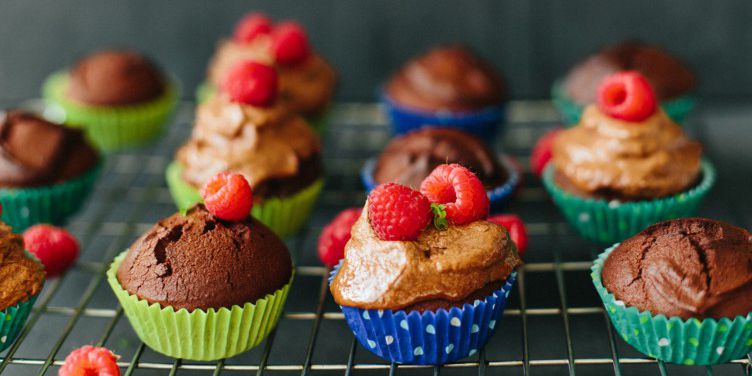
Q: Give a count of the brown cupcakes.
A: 12